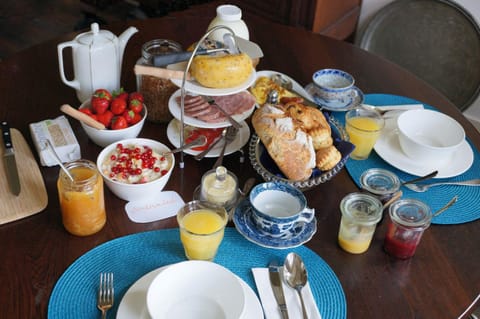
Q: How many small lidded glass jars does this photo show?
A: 3